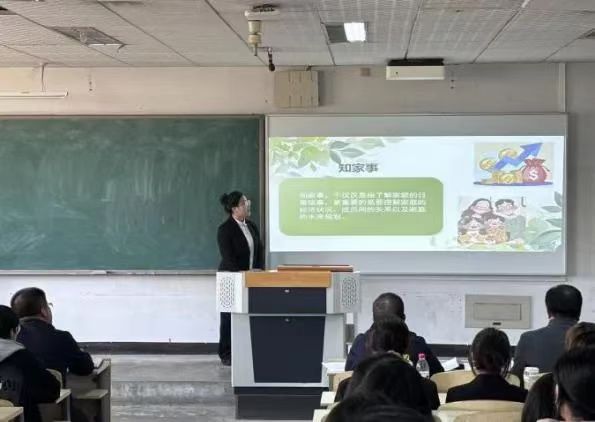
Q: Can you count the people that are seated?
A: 11